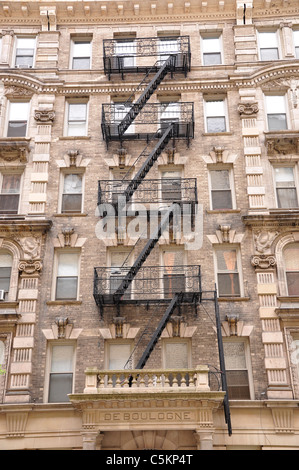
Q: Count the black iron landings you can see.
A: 4